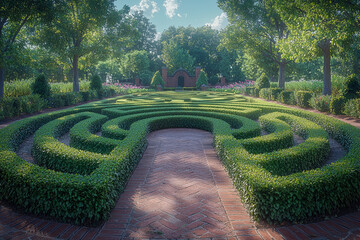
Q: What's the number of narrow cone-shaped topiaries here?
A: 6